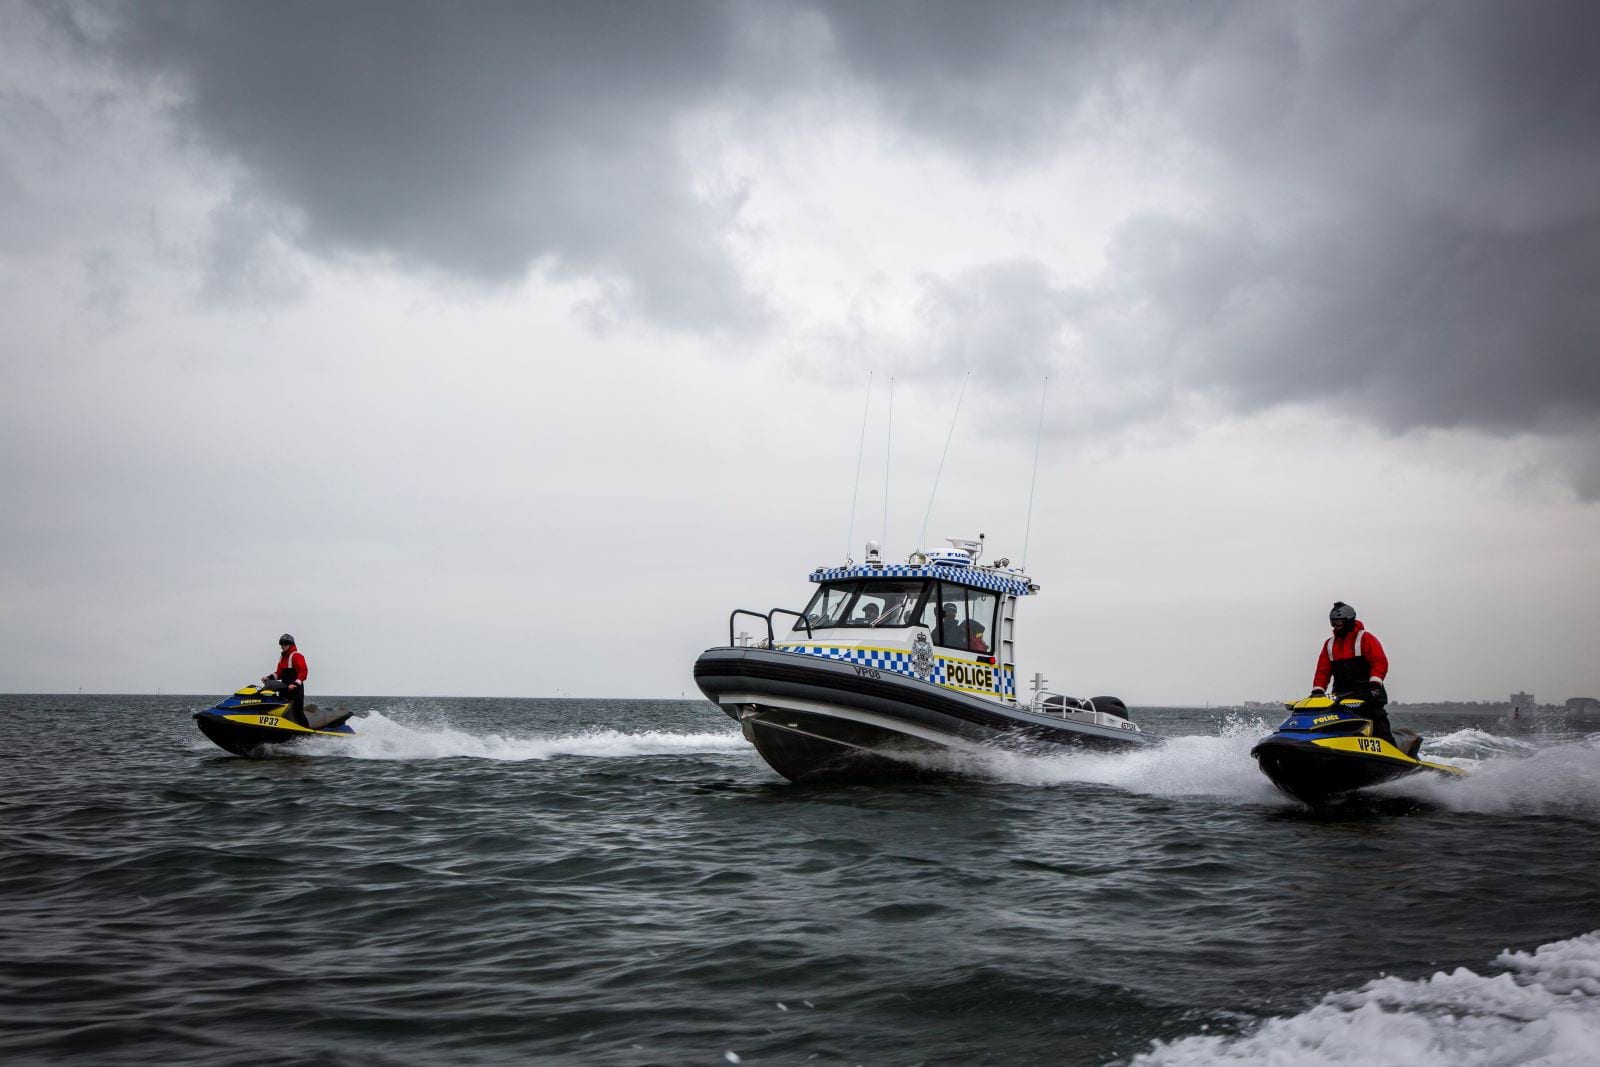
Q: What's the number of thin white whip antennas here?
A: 4